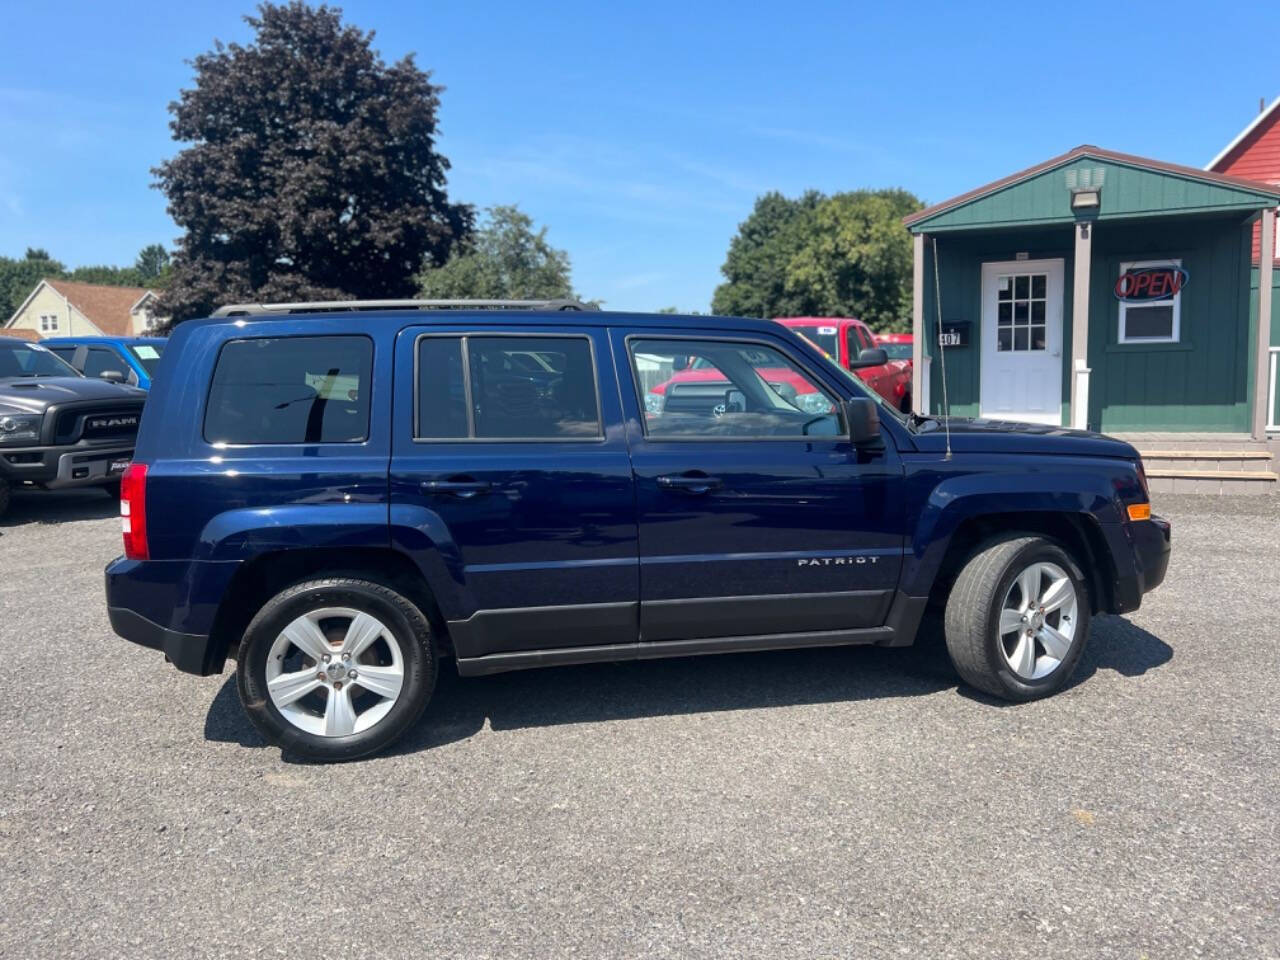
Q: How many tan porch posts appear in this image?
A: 3